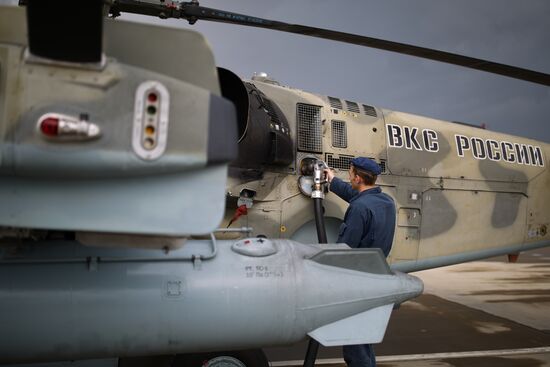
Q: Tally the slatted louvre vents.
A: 3